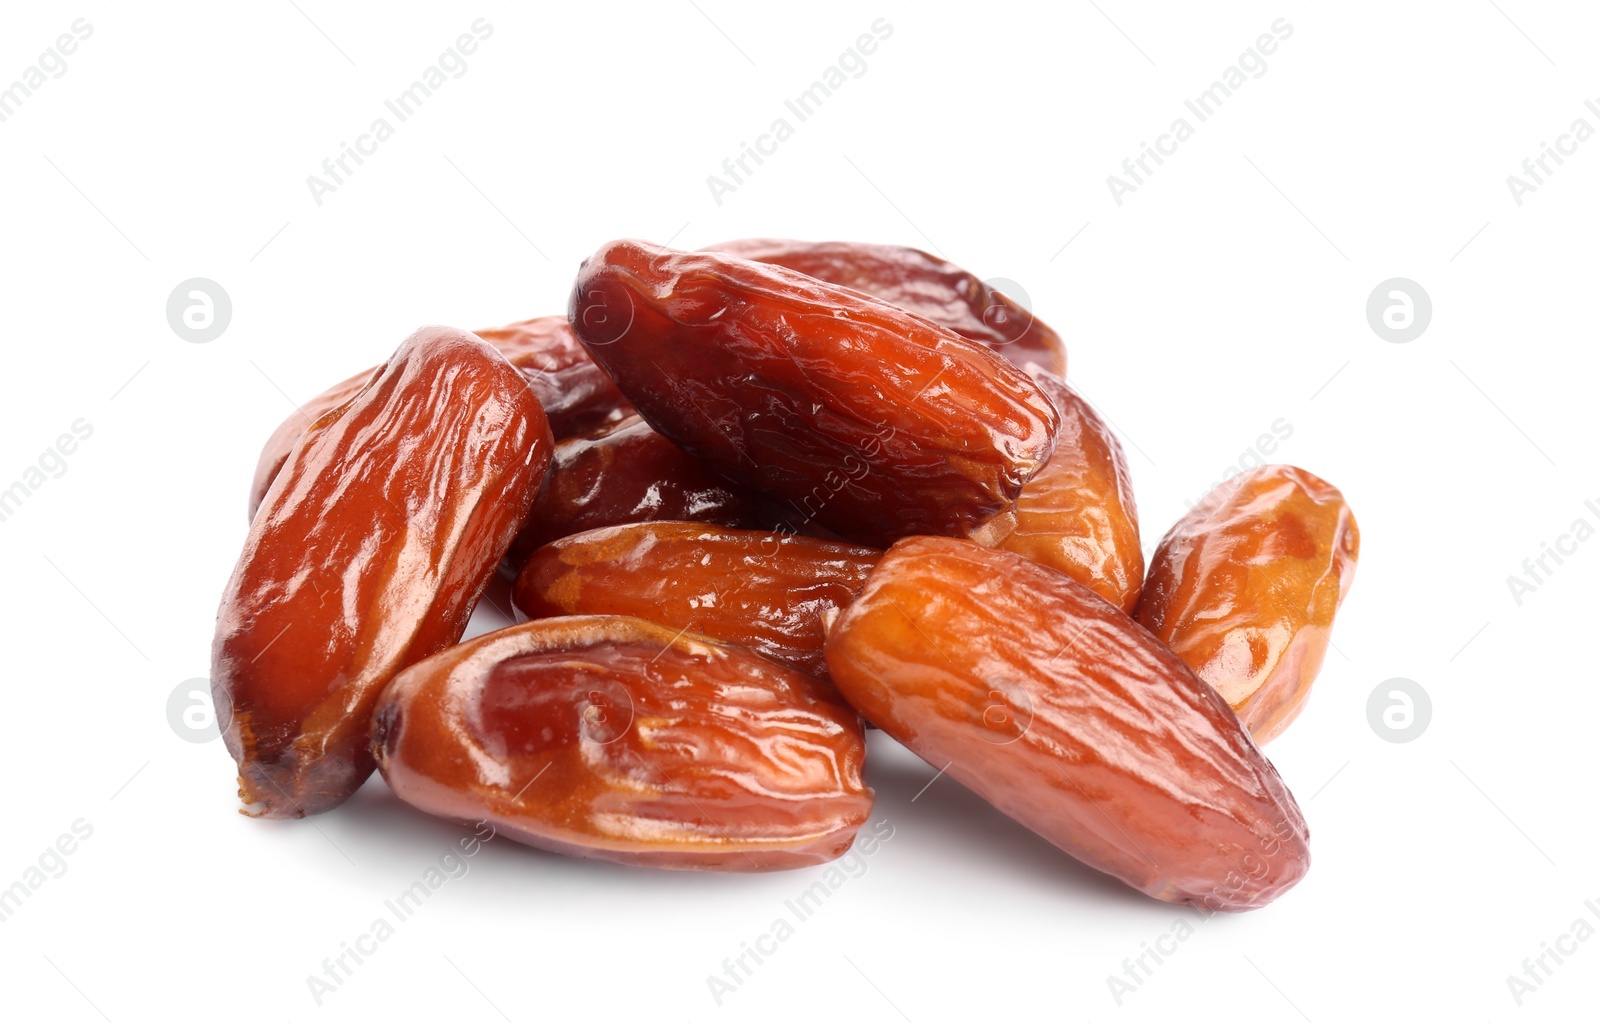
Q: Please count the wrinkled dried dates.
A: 10